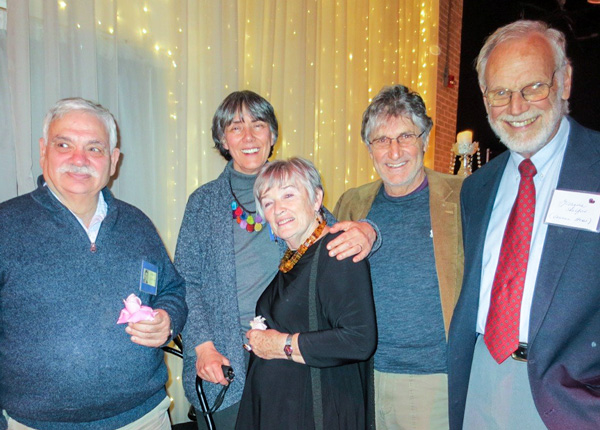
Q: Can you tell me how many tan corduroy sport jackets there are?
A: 1